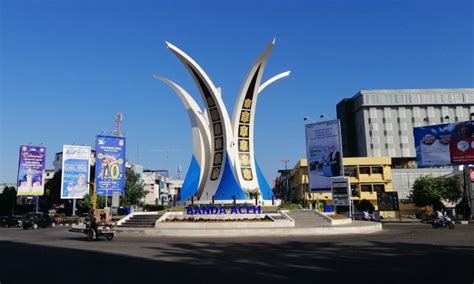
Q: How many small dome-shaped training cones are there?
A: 0